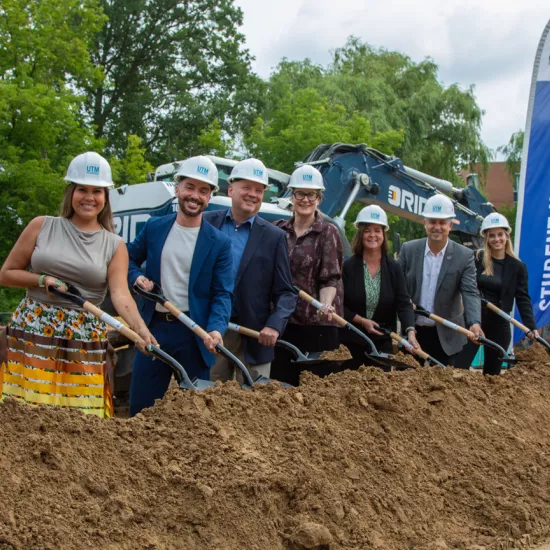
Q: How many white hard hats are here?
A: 7